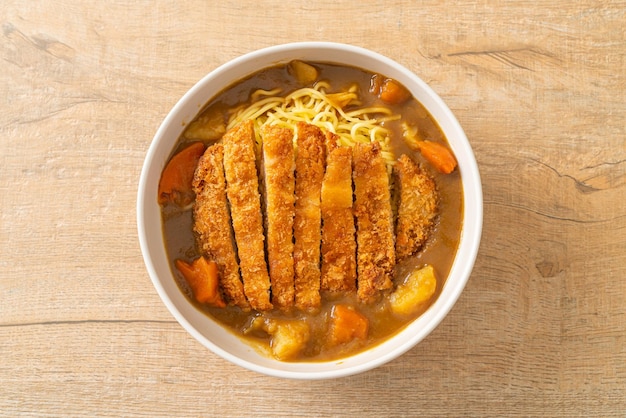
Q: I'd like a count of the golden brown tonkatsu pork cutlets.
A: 7